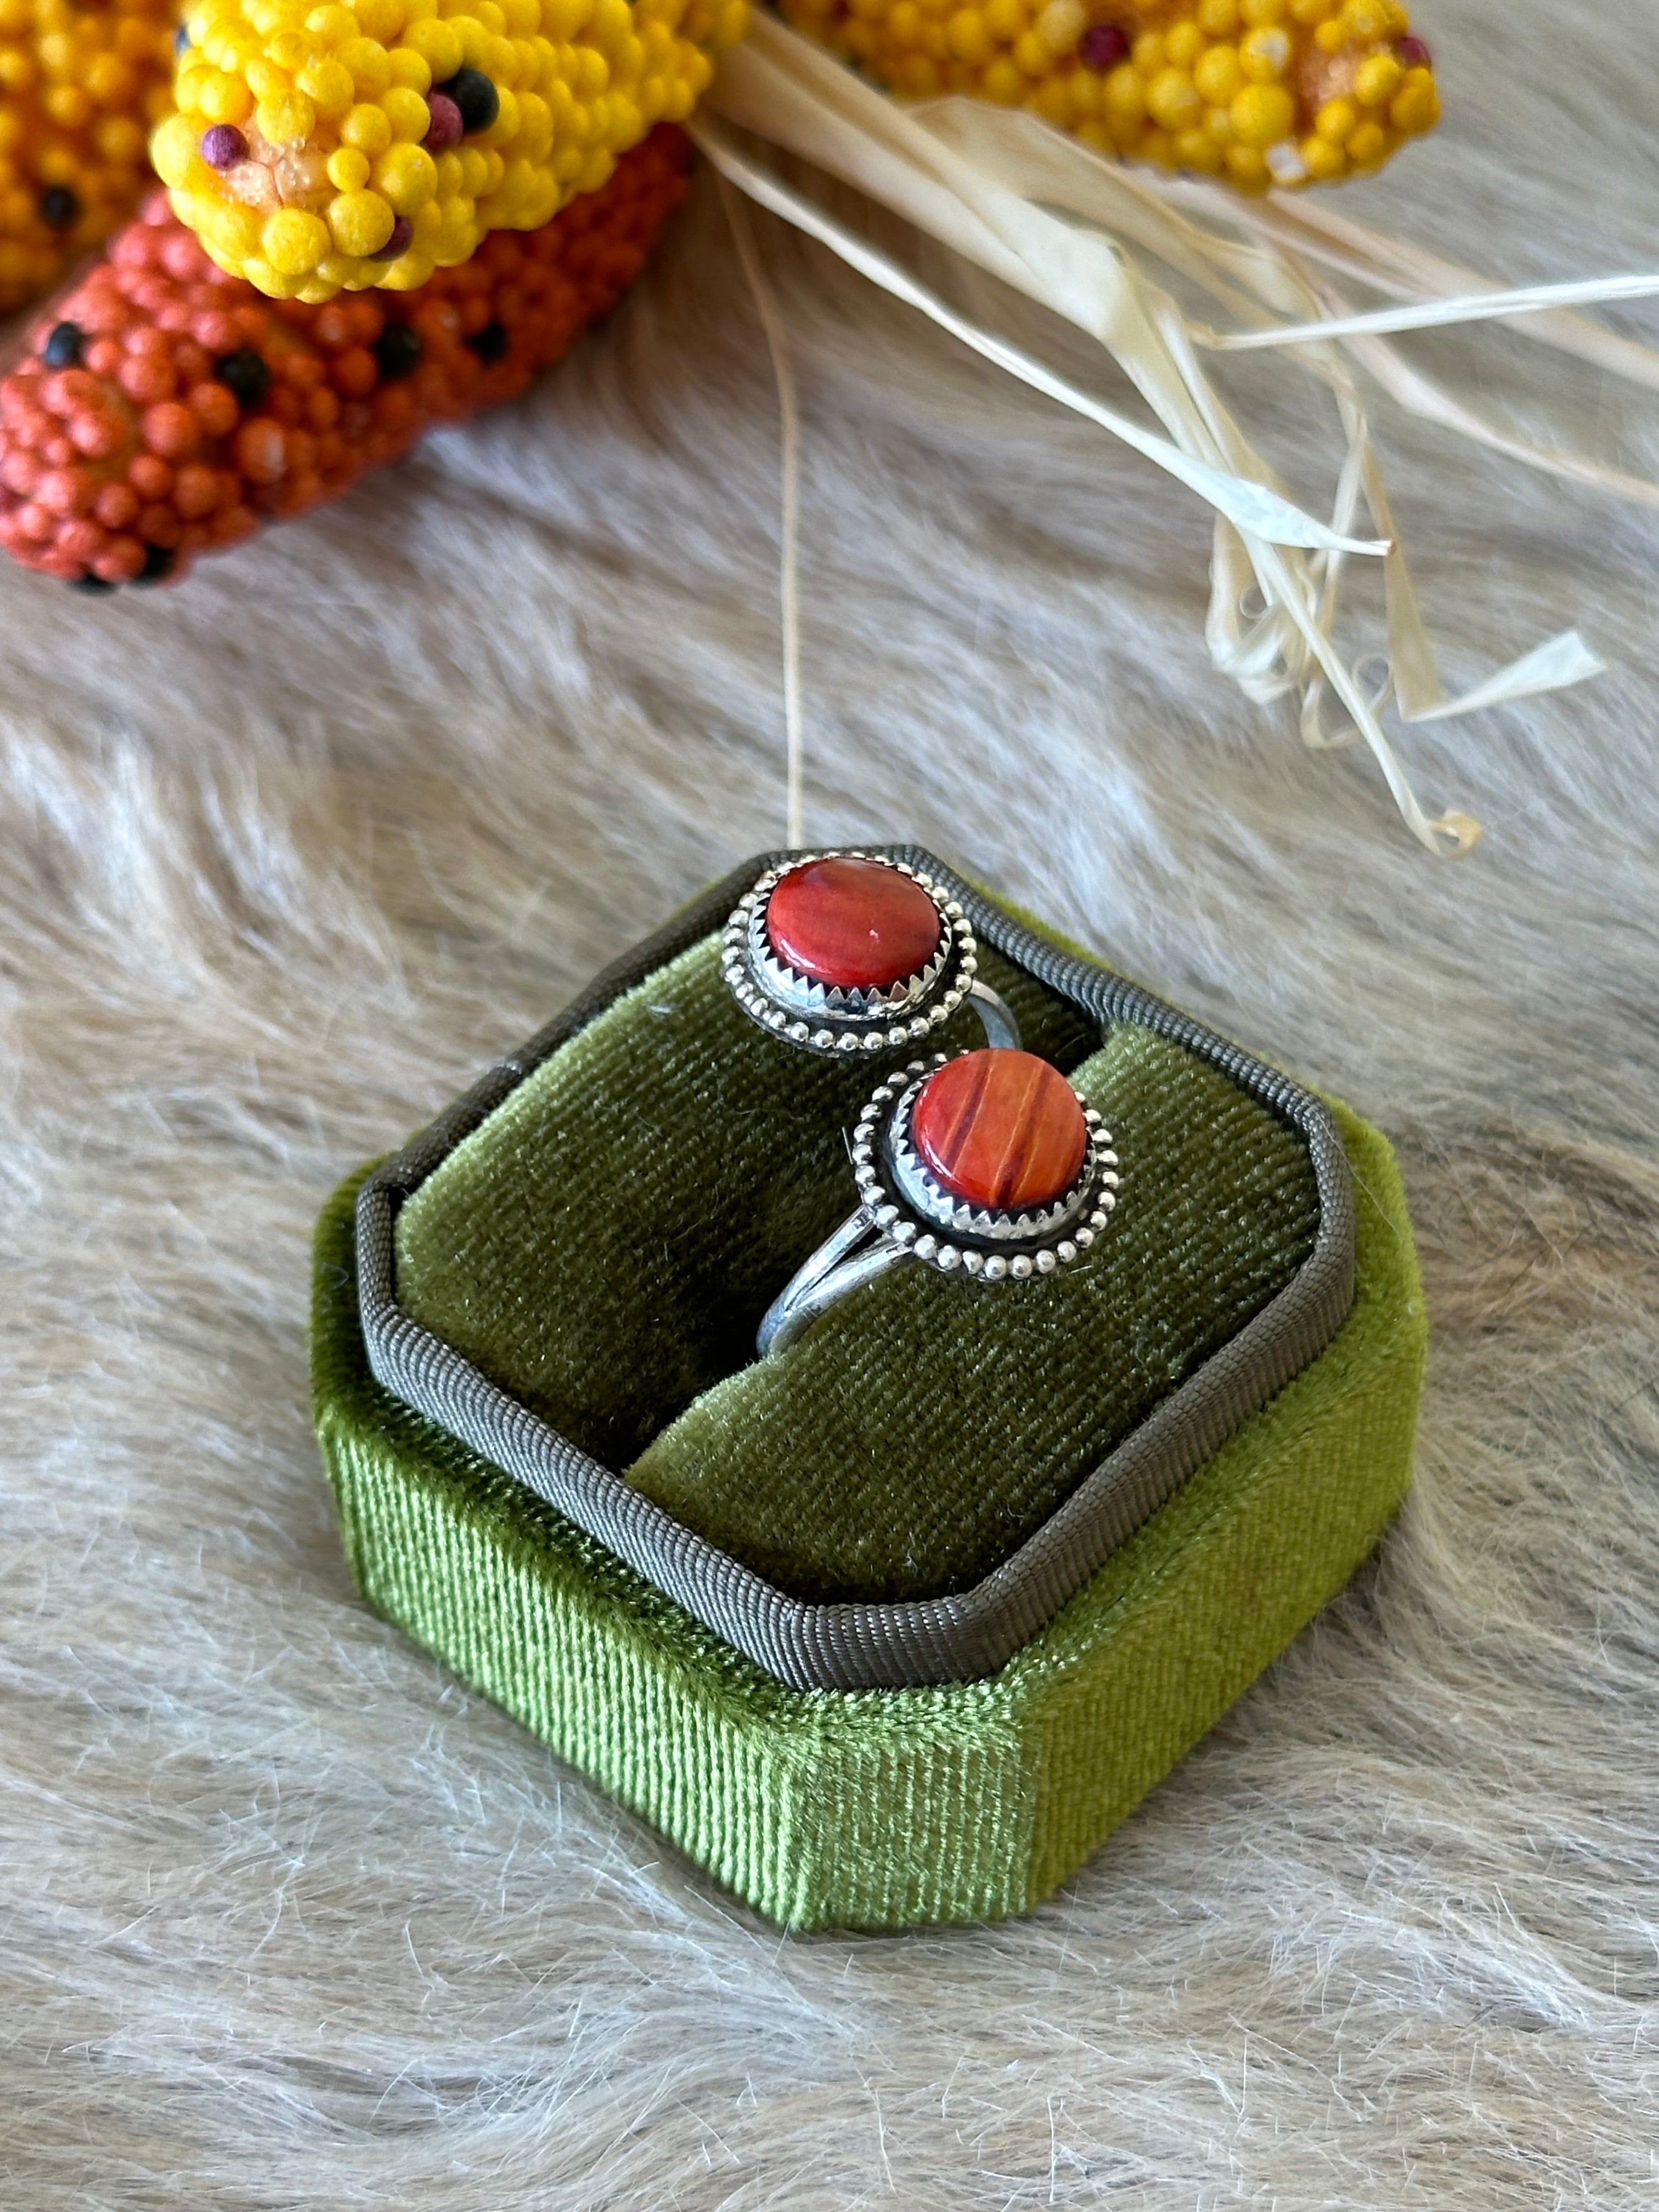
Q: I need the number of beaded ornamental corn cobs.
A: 4